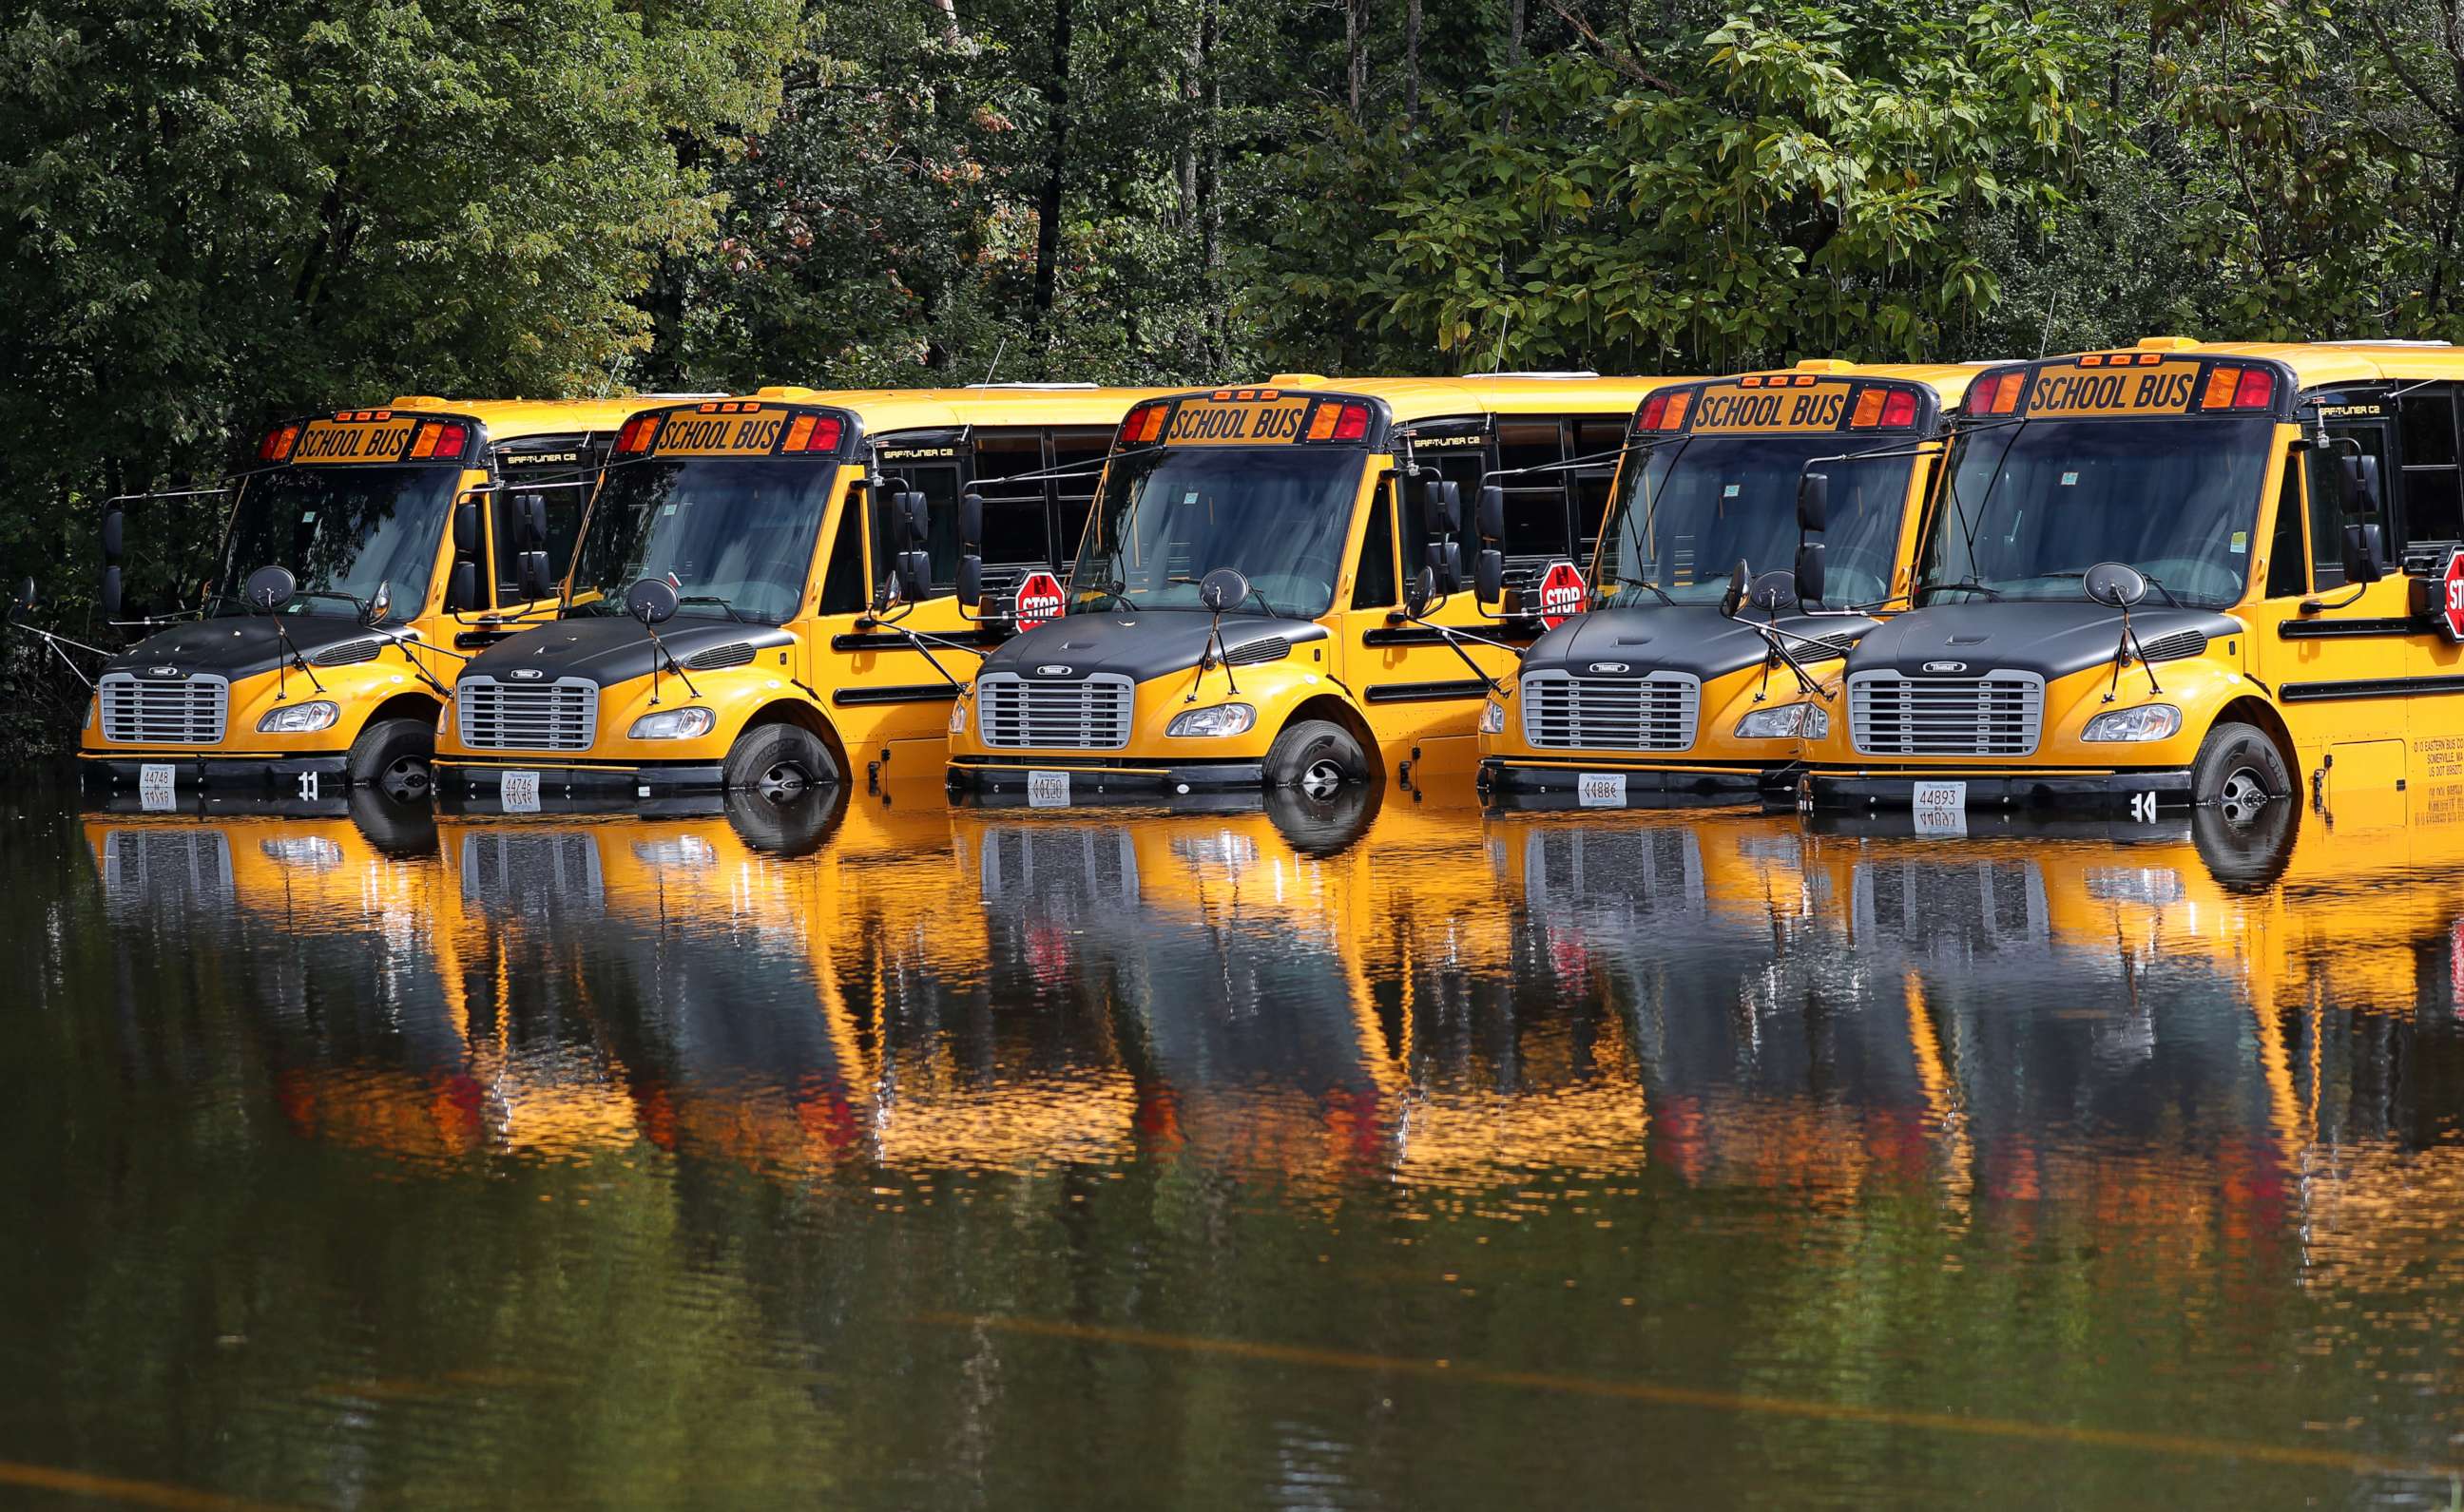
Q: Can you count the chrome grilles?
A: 5